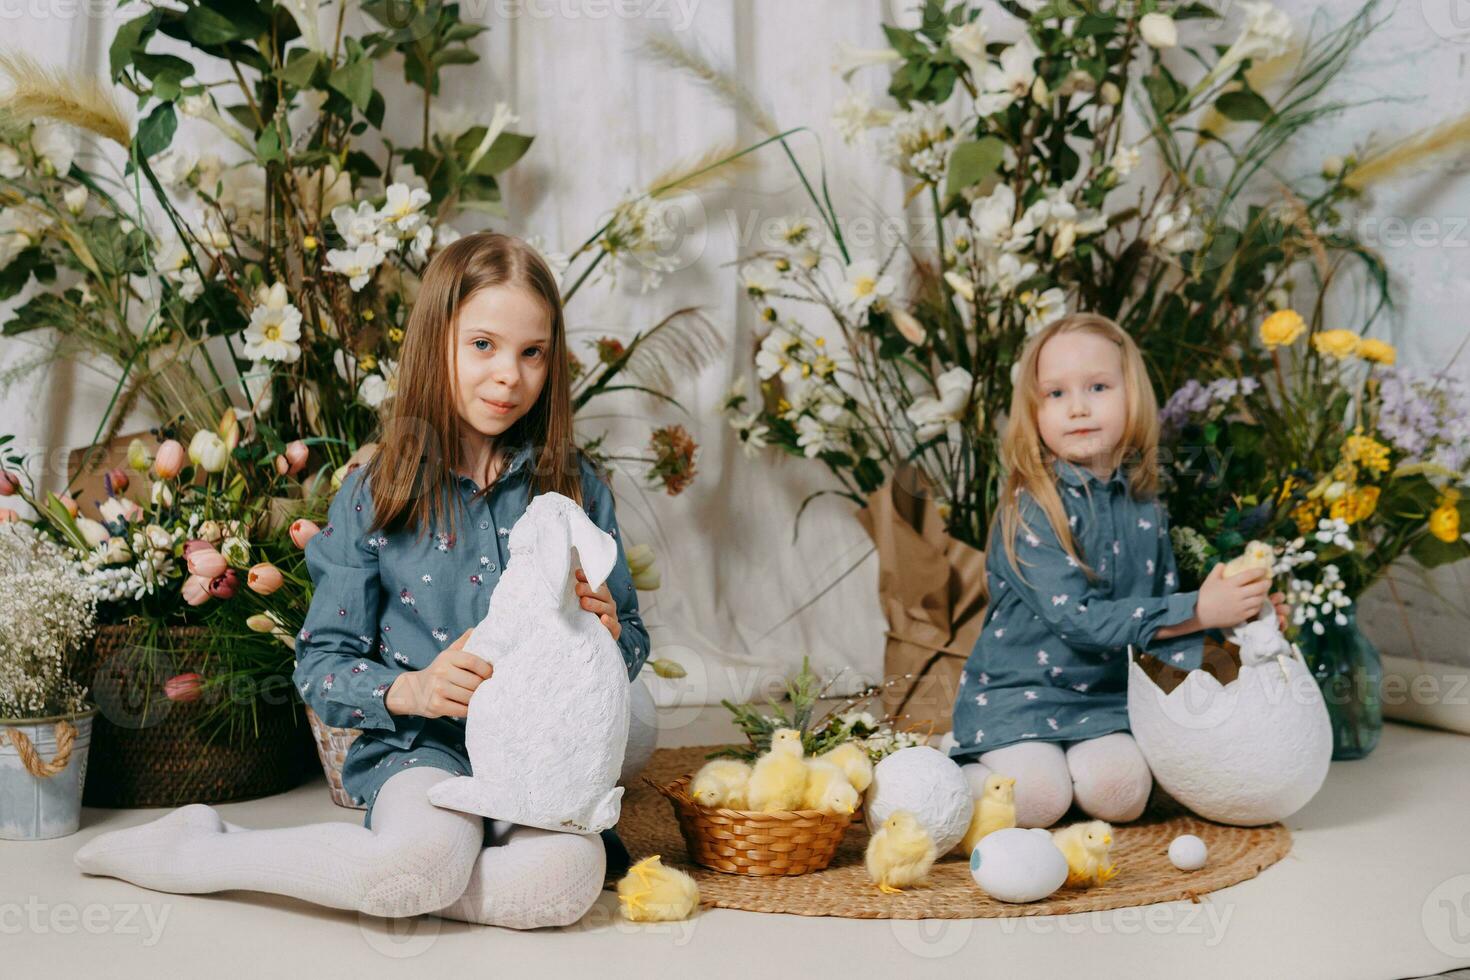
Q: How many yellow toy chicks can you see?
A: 9